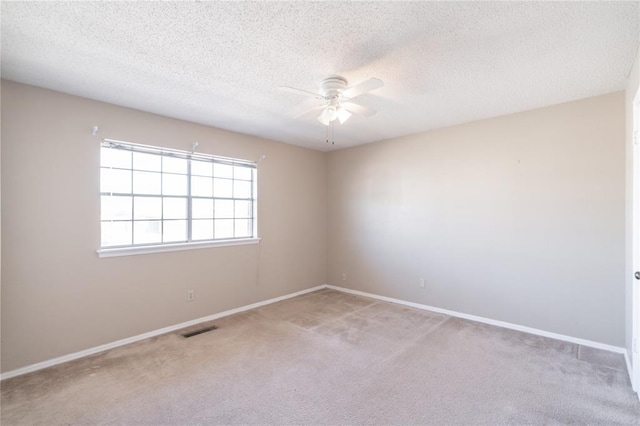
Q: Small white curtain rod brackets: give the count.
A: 3